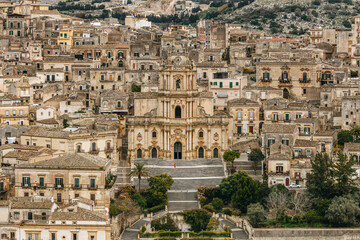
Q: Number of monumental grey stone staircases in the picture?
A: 1